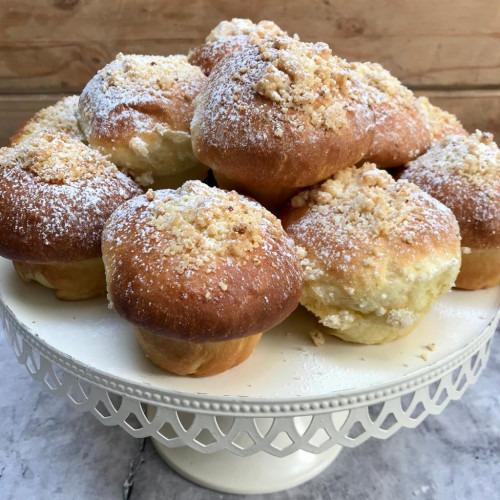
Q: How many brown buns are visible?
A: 10